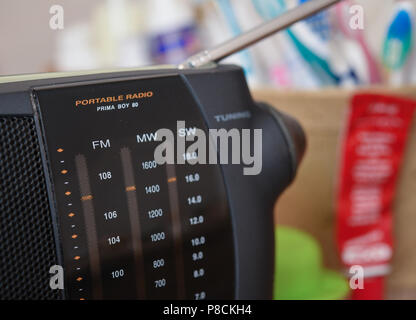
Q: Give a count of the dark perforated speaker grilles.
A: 1